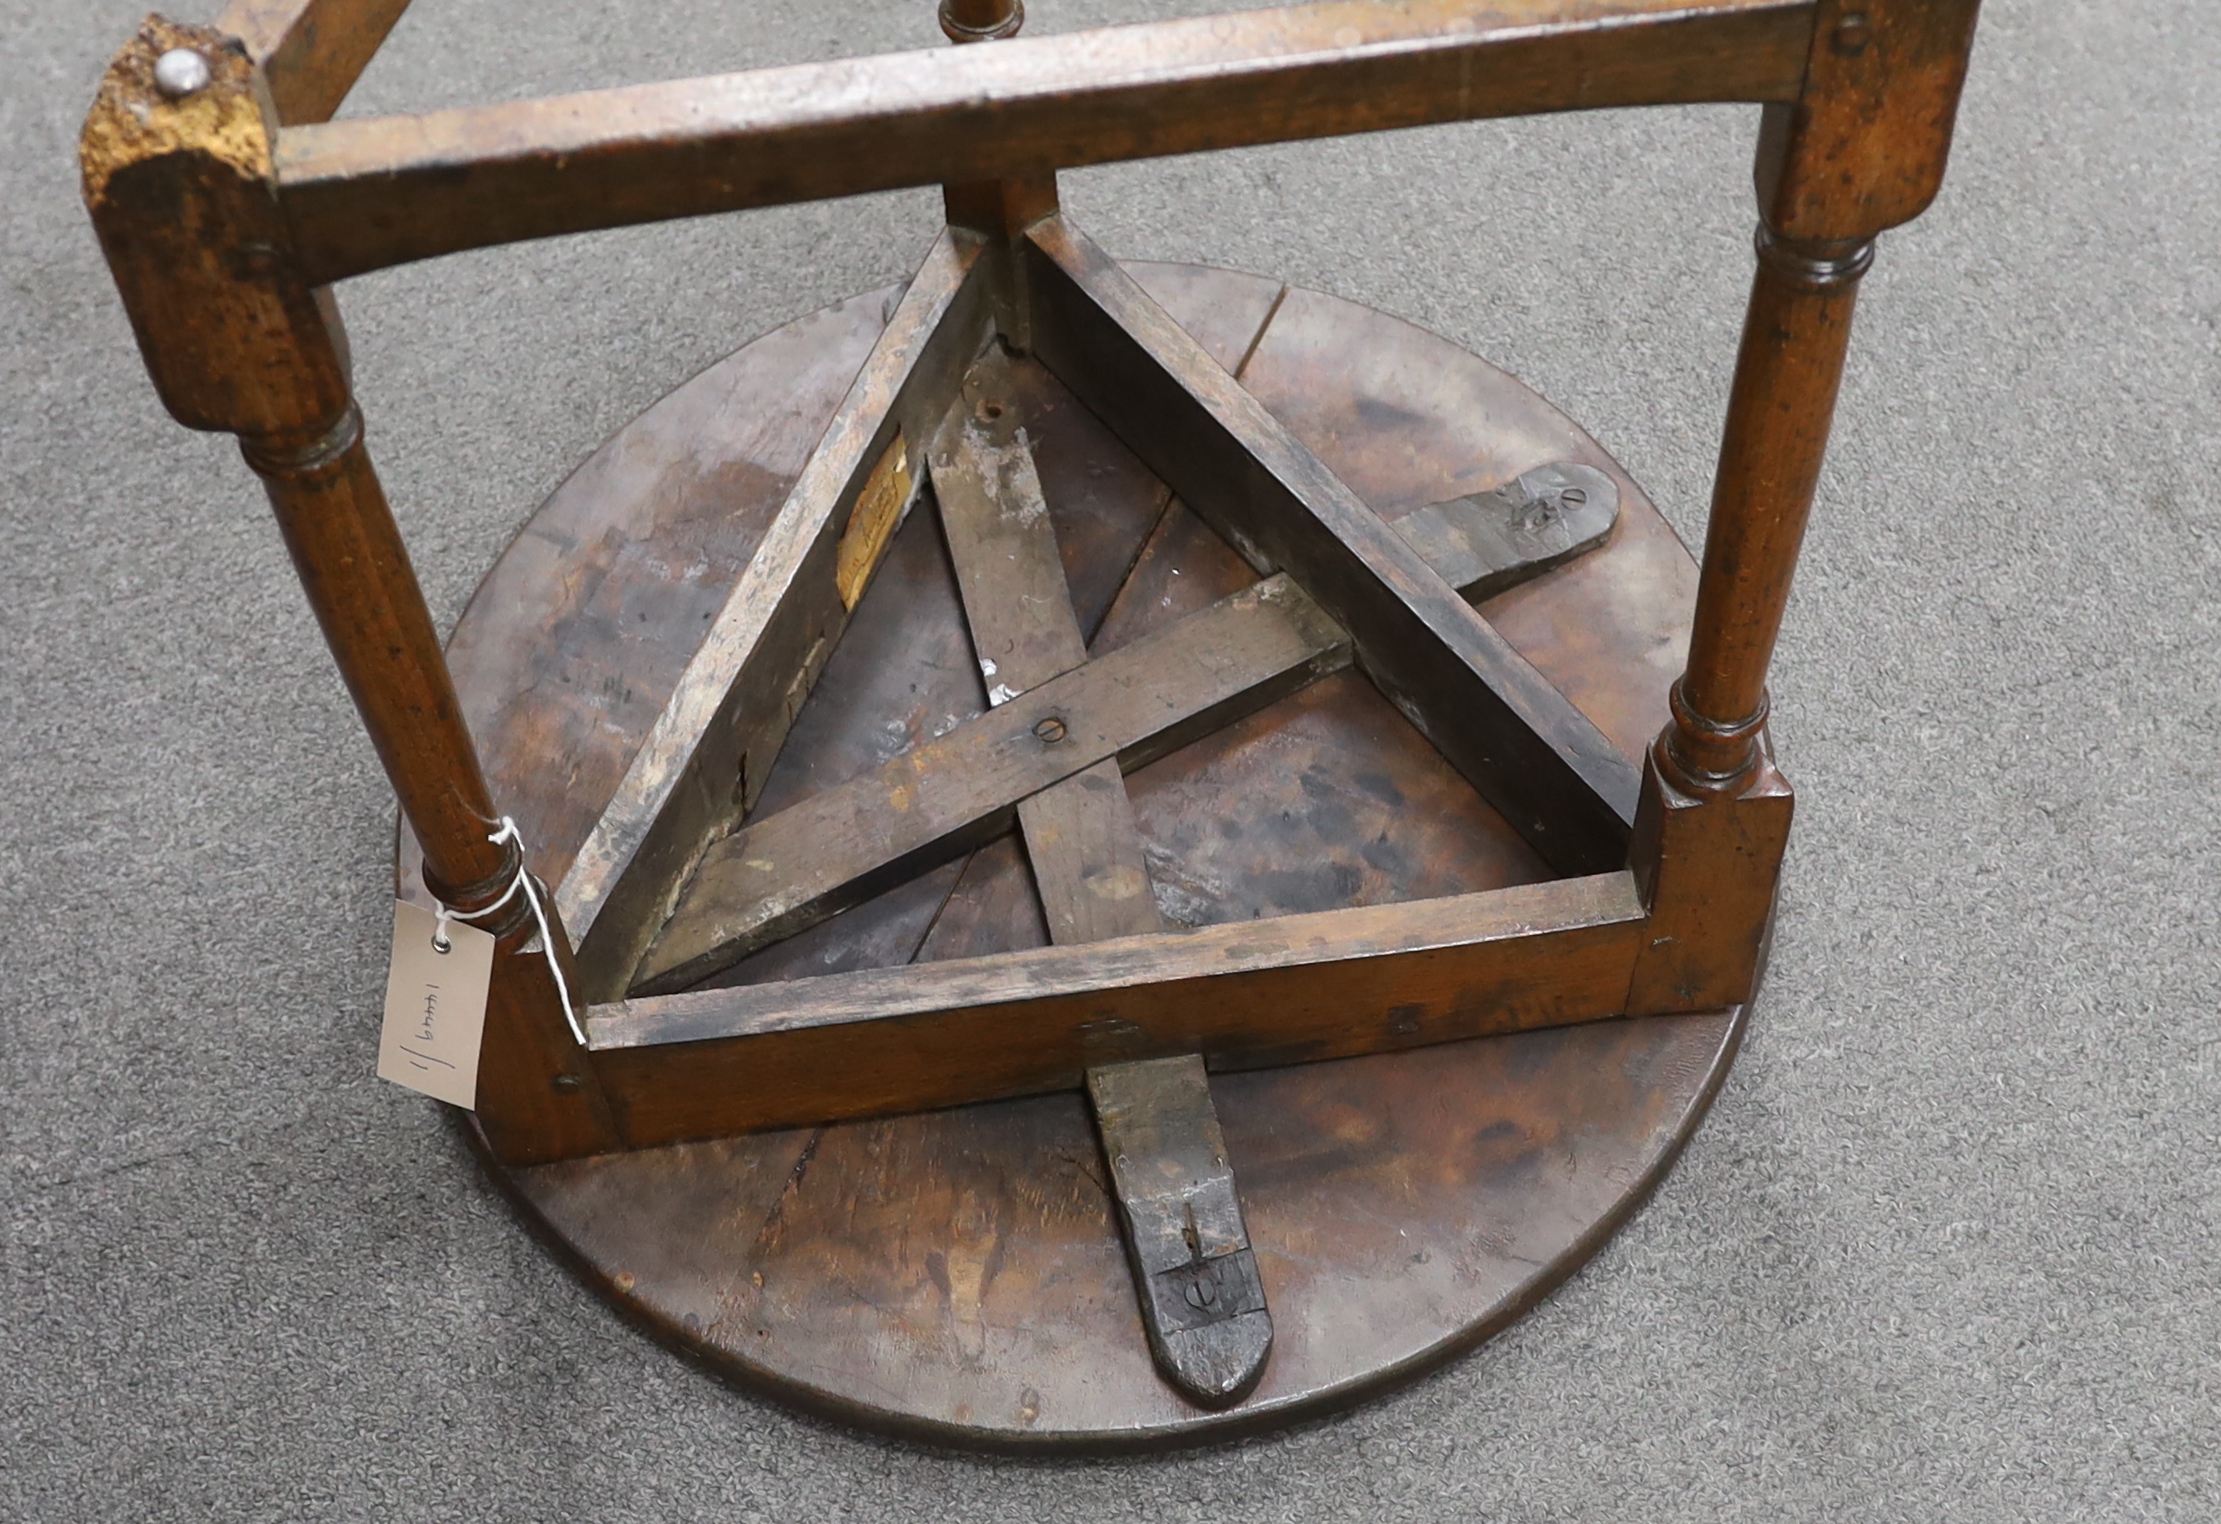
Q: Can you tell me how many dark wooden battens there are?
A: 2